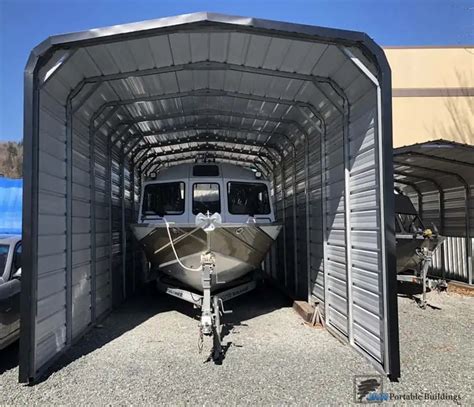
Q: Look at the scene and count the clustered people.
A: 0